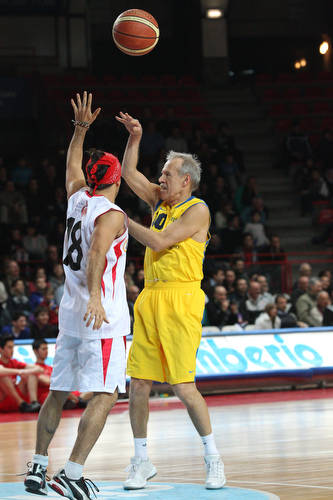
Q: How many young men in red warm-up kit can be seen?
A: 2